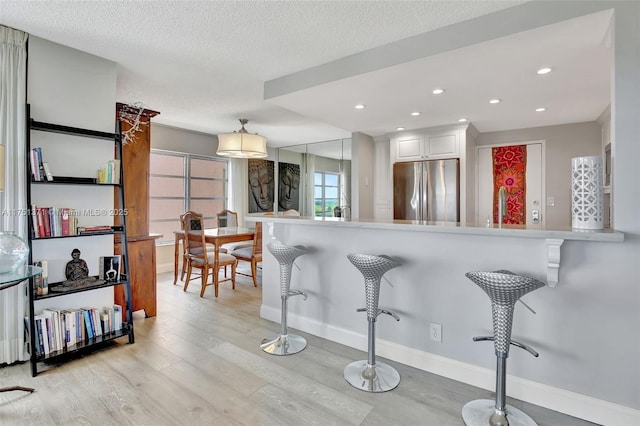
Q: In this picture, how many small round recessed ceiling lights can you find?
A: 8